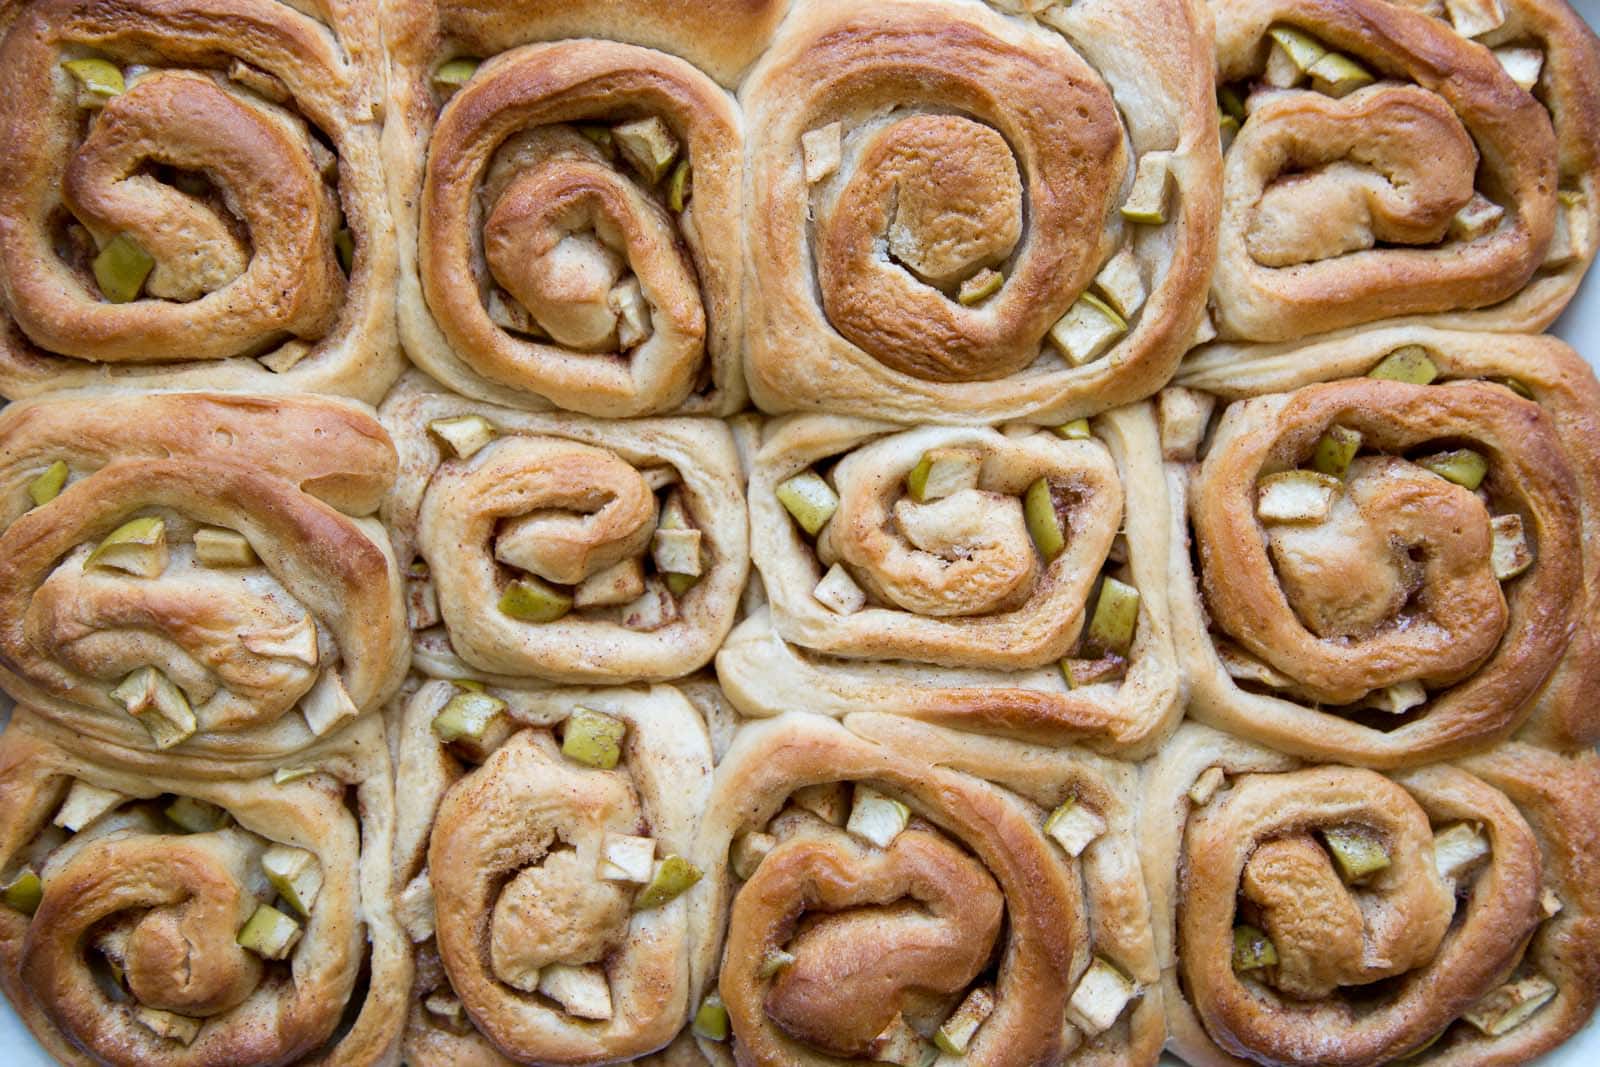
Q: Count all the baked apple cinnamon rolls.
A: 12